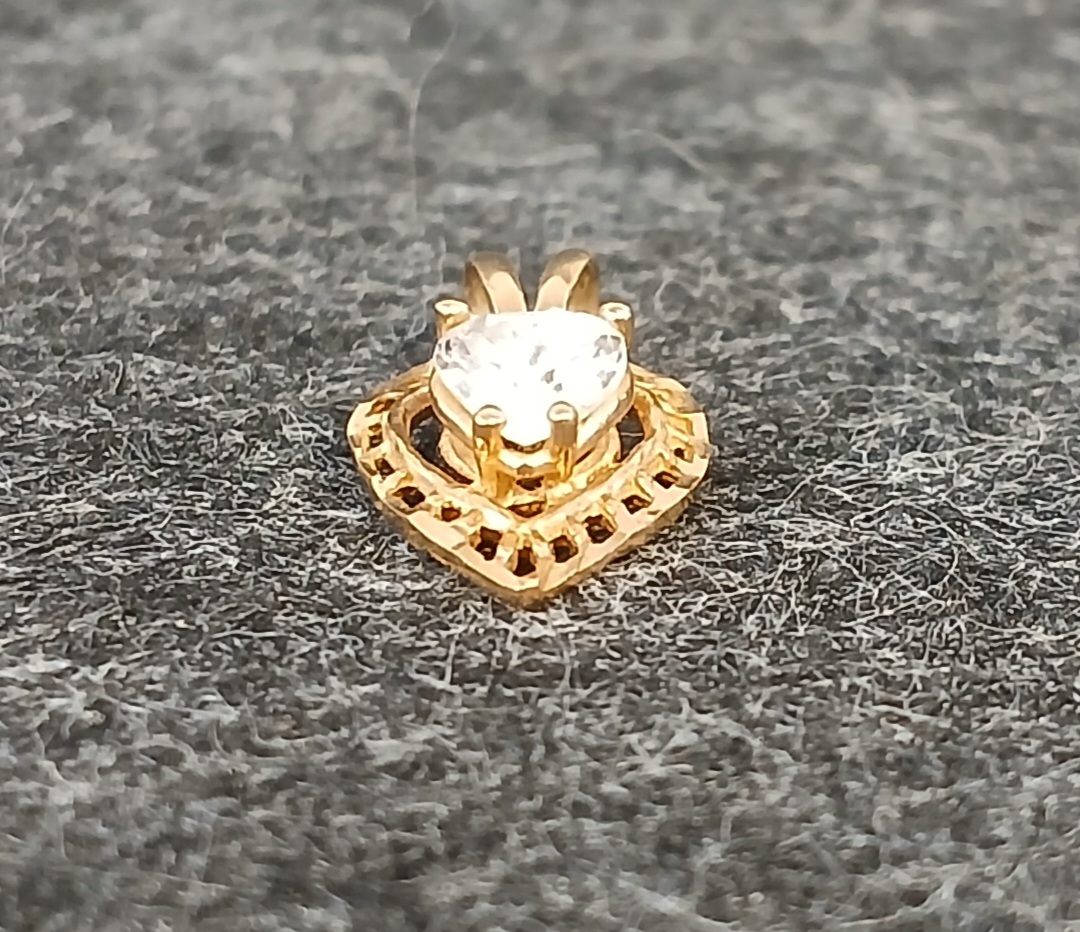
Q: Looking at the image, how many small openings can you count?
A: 12